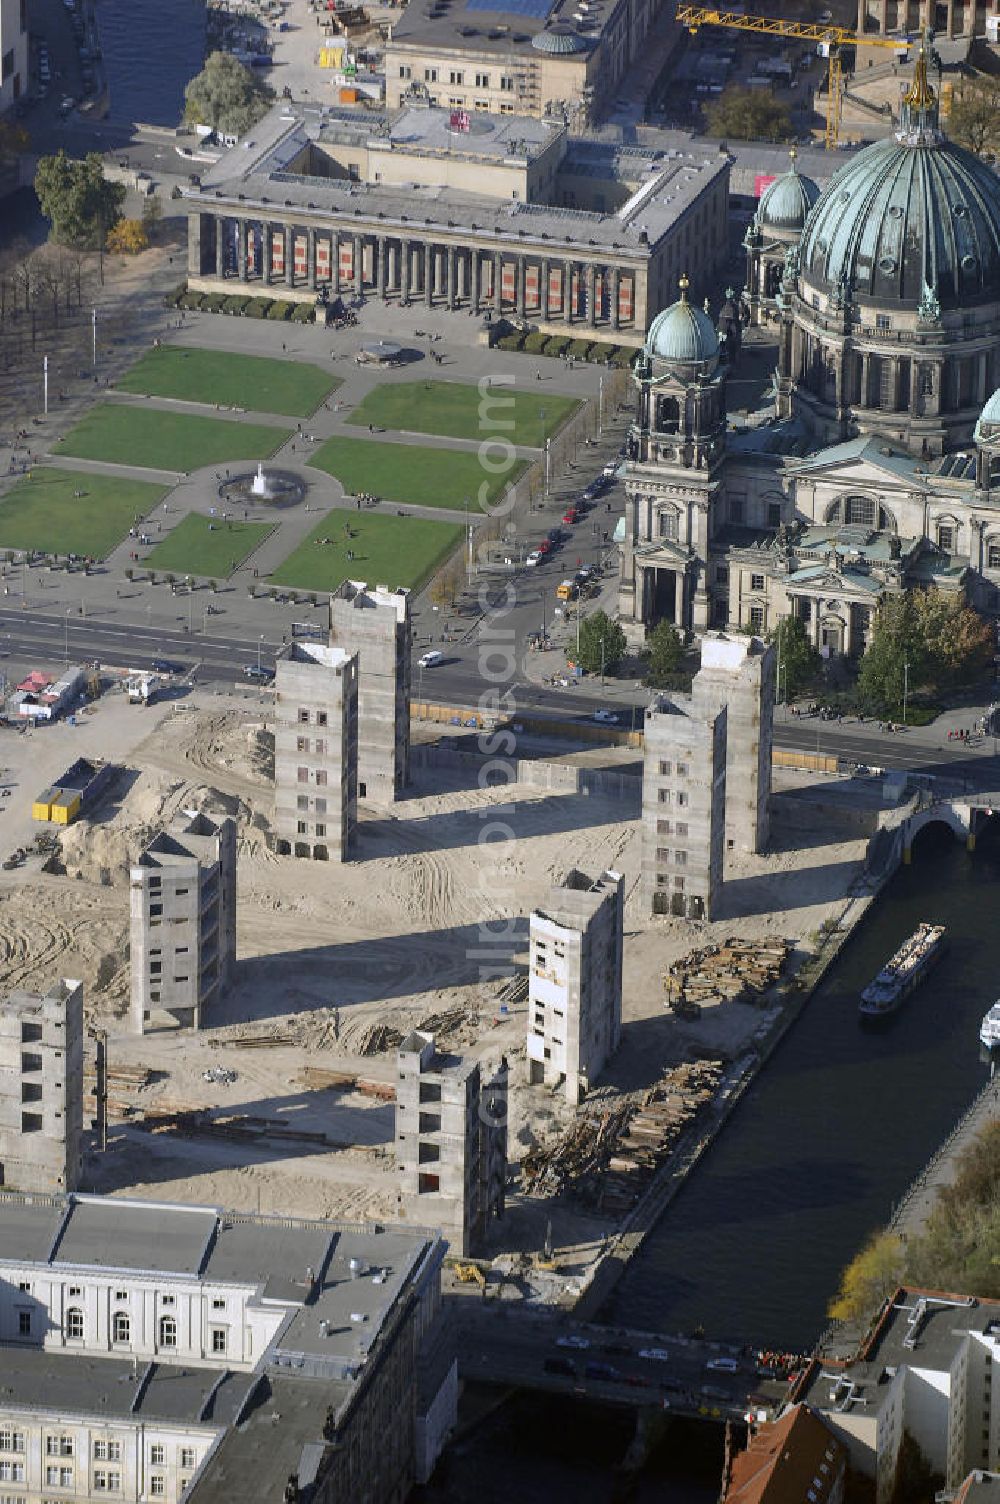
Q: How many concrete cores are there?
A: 8